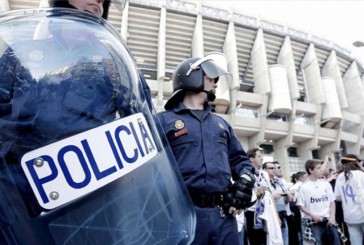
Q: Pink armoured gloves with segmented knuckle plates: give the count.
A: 0